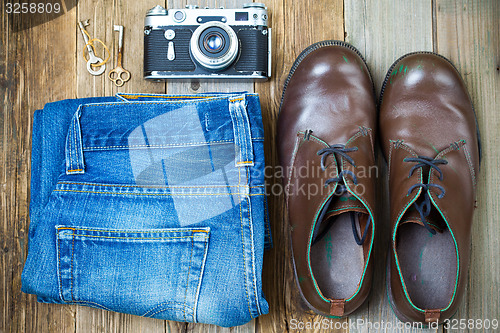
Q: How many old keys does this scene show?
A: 2